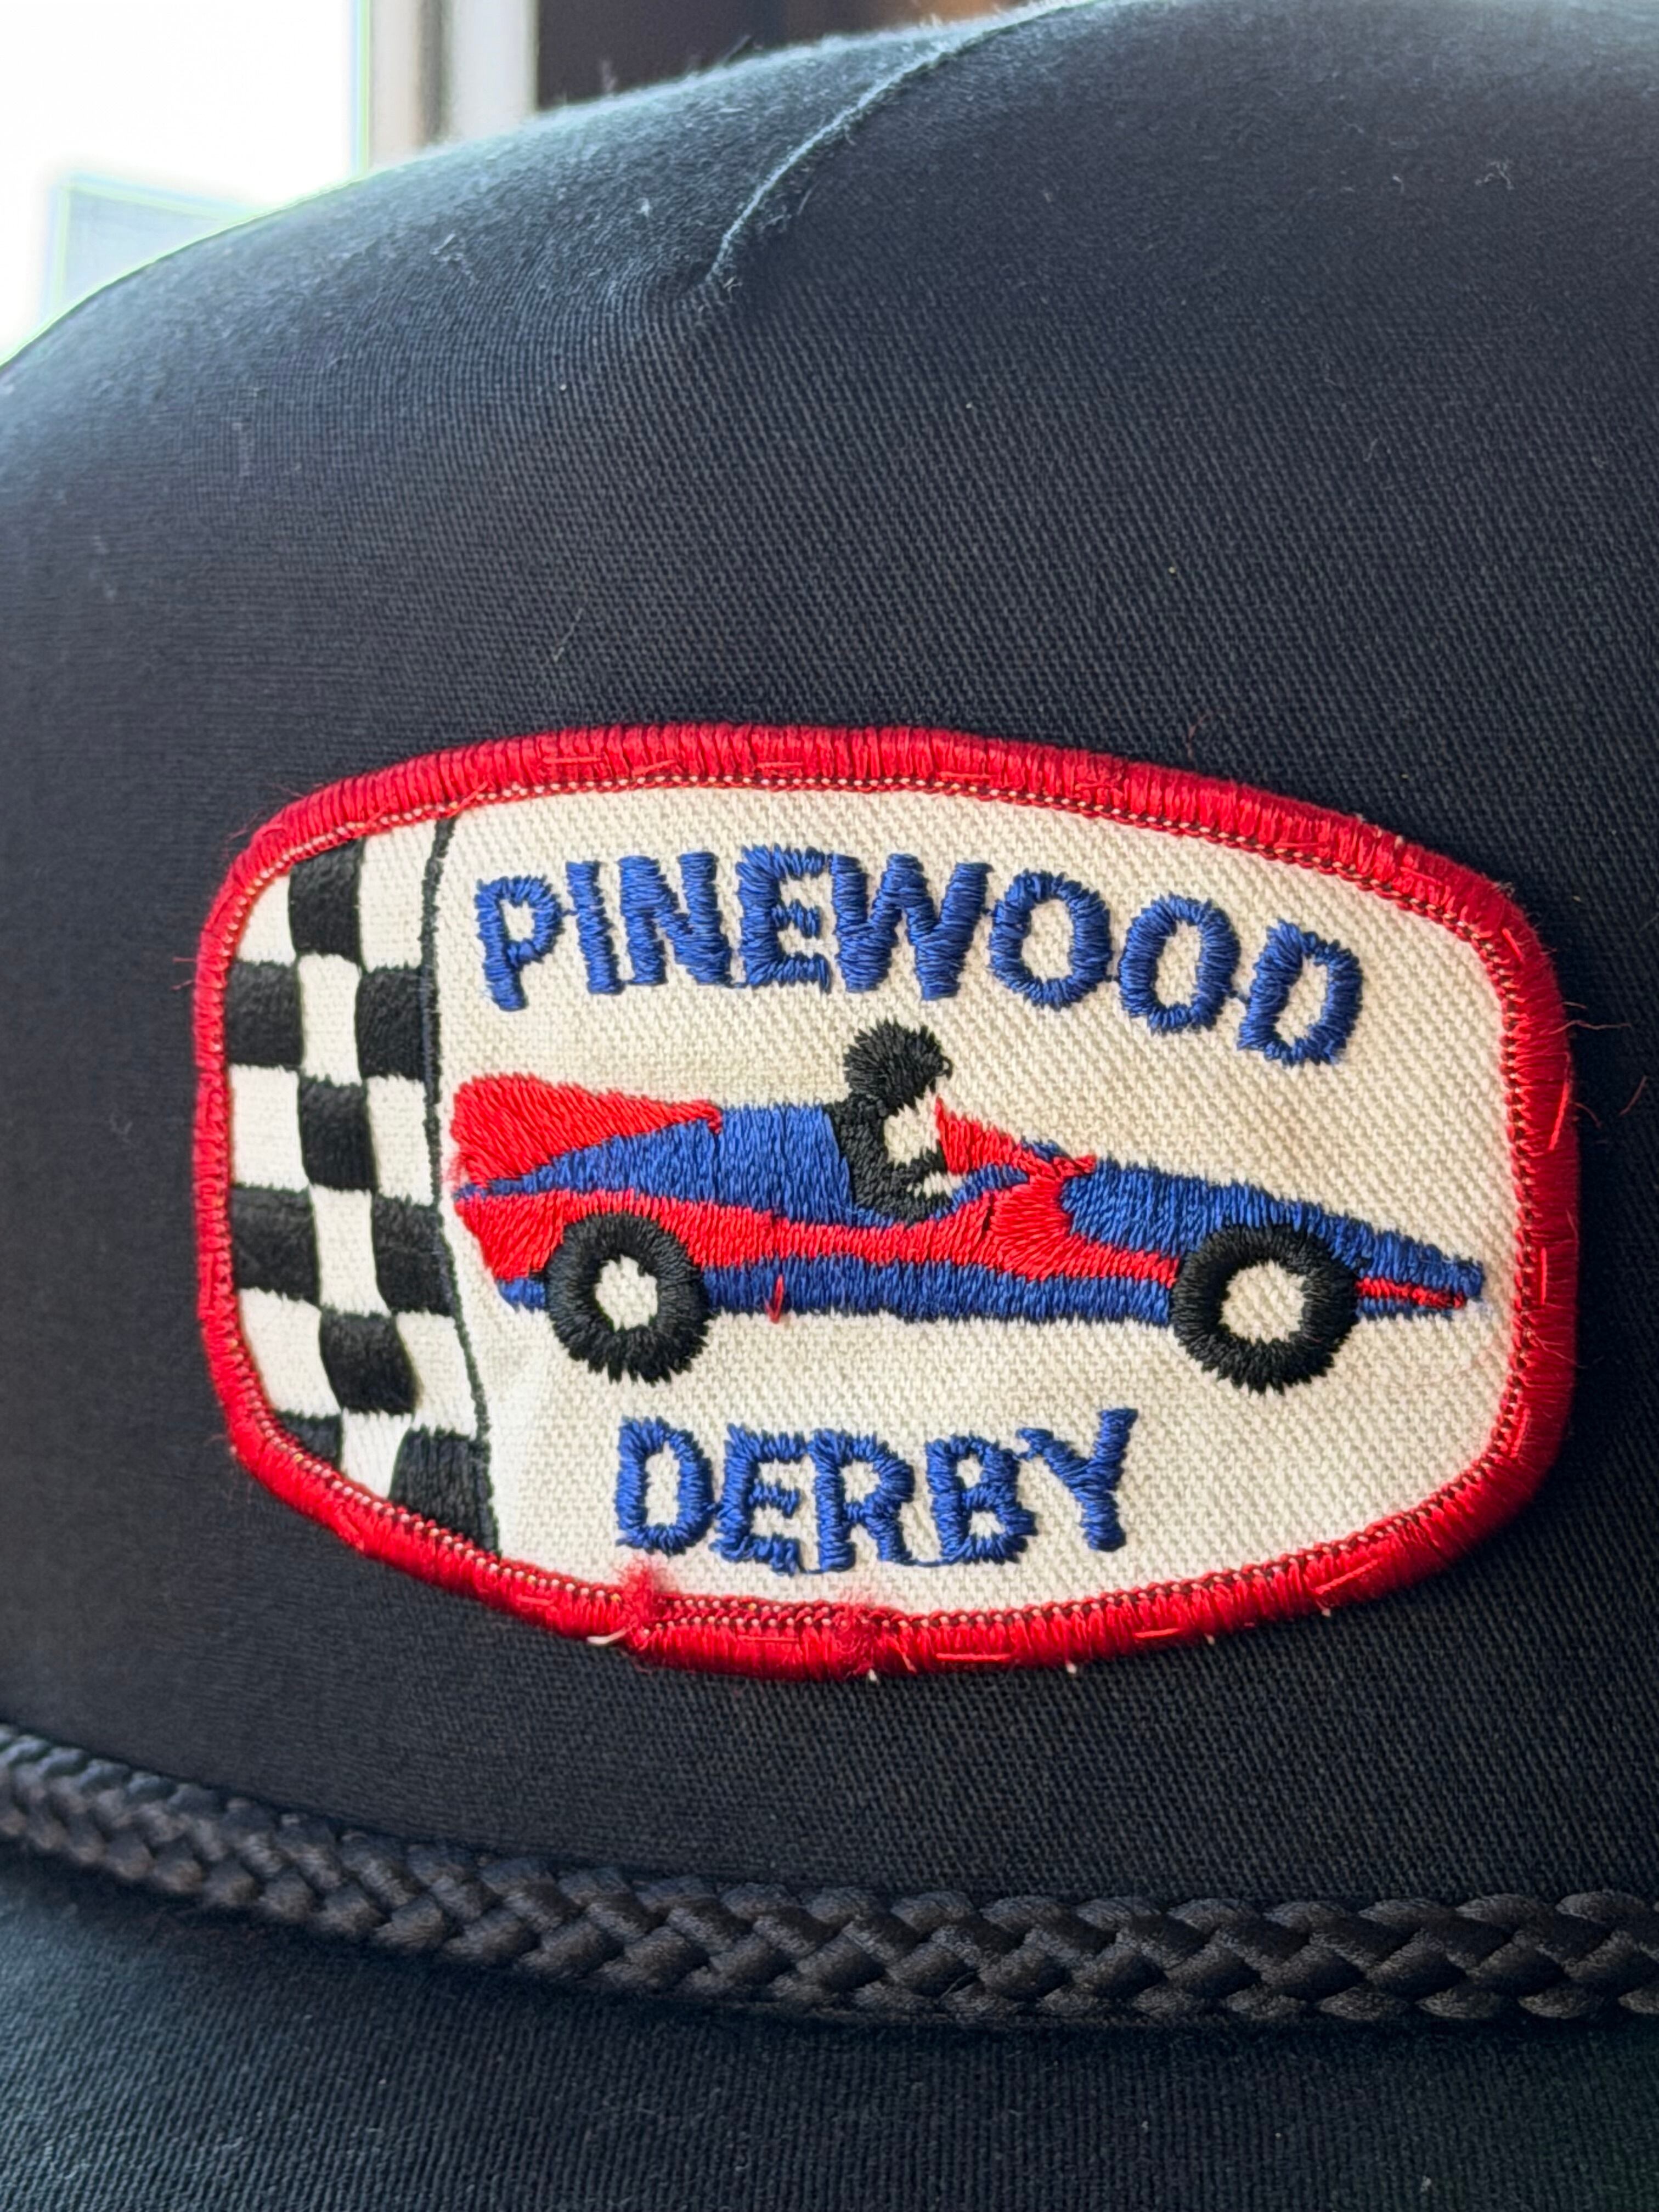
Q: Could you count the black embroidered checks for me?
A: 9